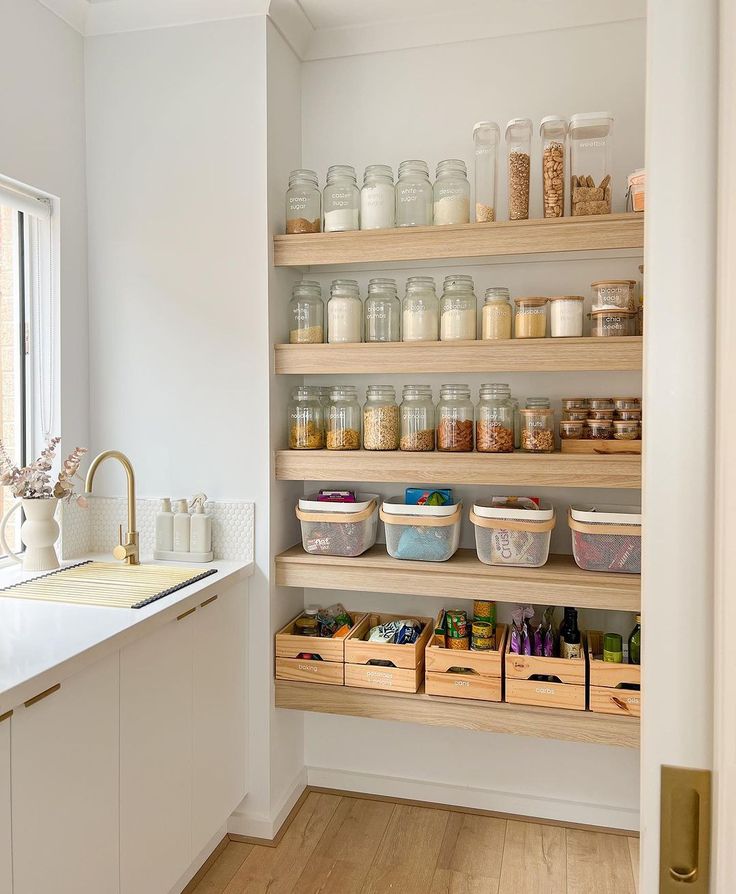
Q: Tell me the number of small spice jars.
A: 9